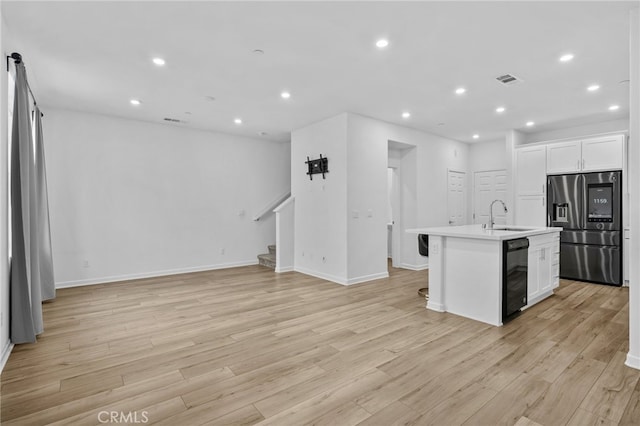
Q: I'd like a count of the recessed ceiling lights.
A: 13